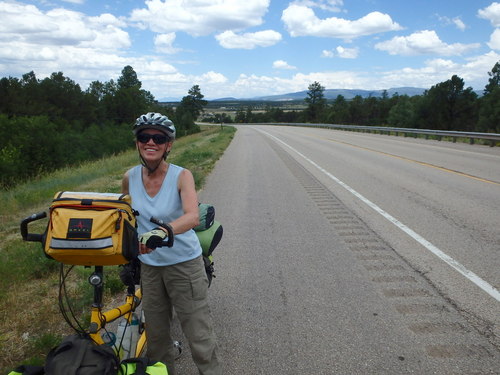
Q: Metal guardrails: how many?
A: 1